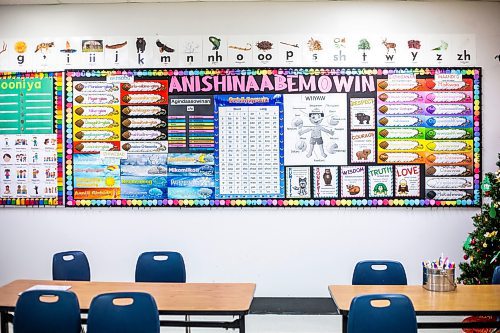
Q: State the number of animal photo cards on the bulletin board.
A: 7